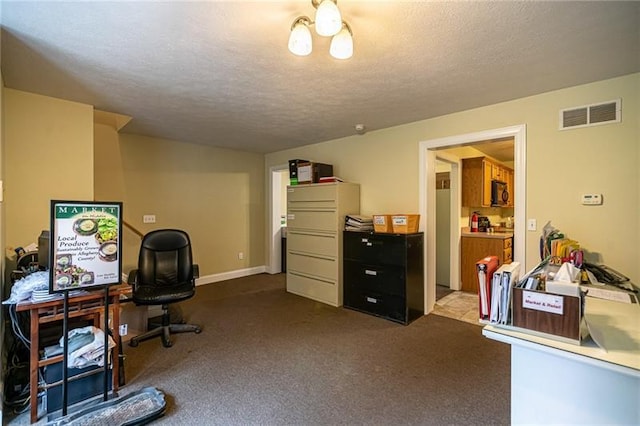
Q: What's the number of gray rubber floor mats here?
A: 1